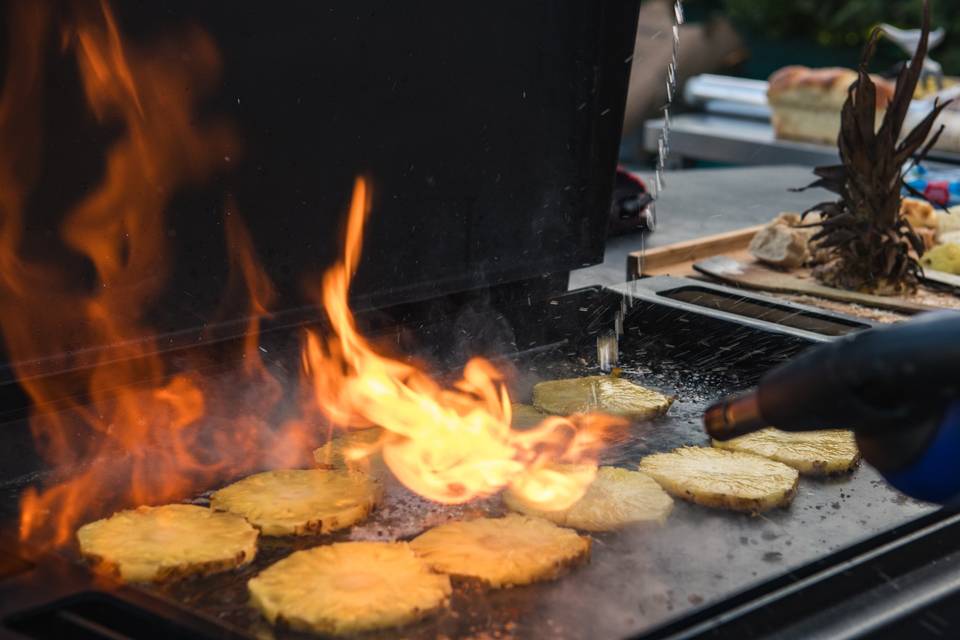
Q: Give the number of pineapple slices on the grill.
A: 10